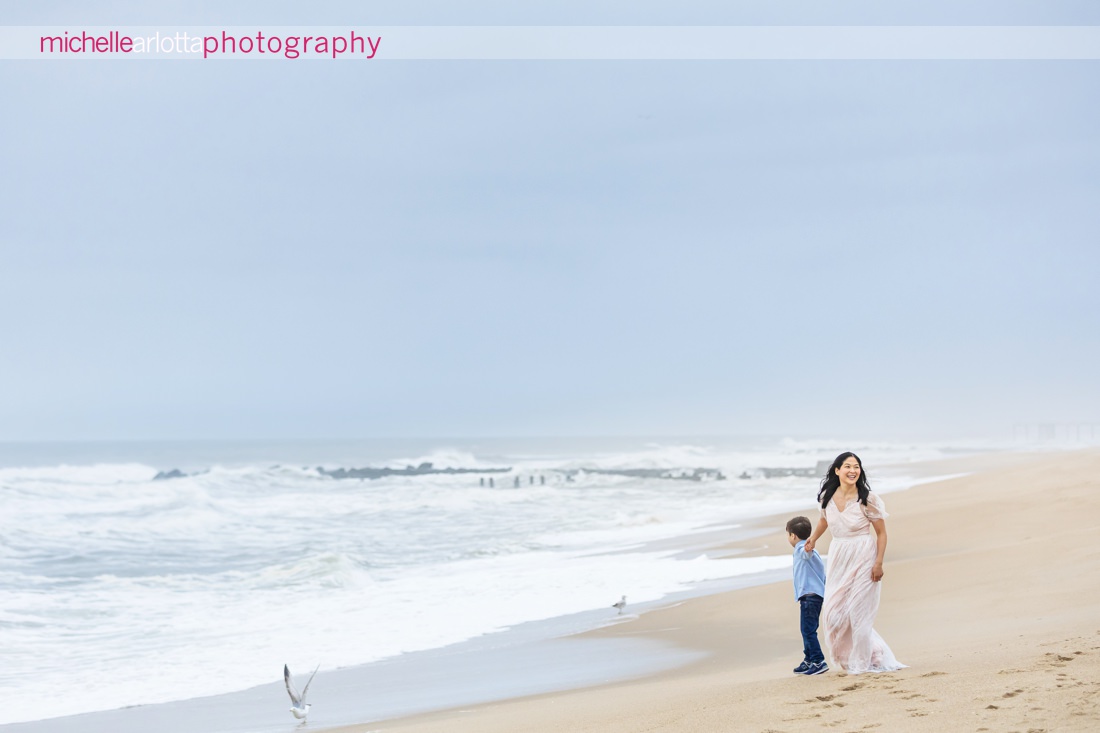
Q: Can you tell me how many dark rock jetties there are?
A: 1